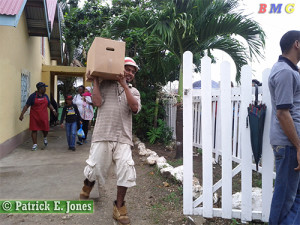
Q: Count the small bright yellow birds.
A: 0